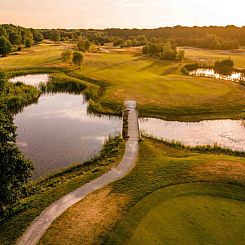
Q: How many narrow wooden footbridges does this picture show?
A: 1